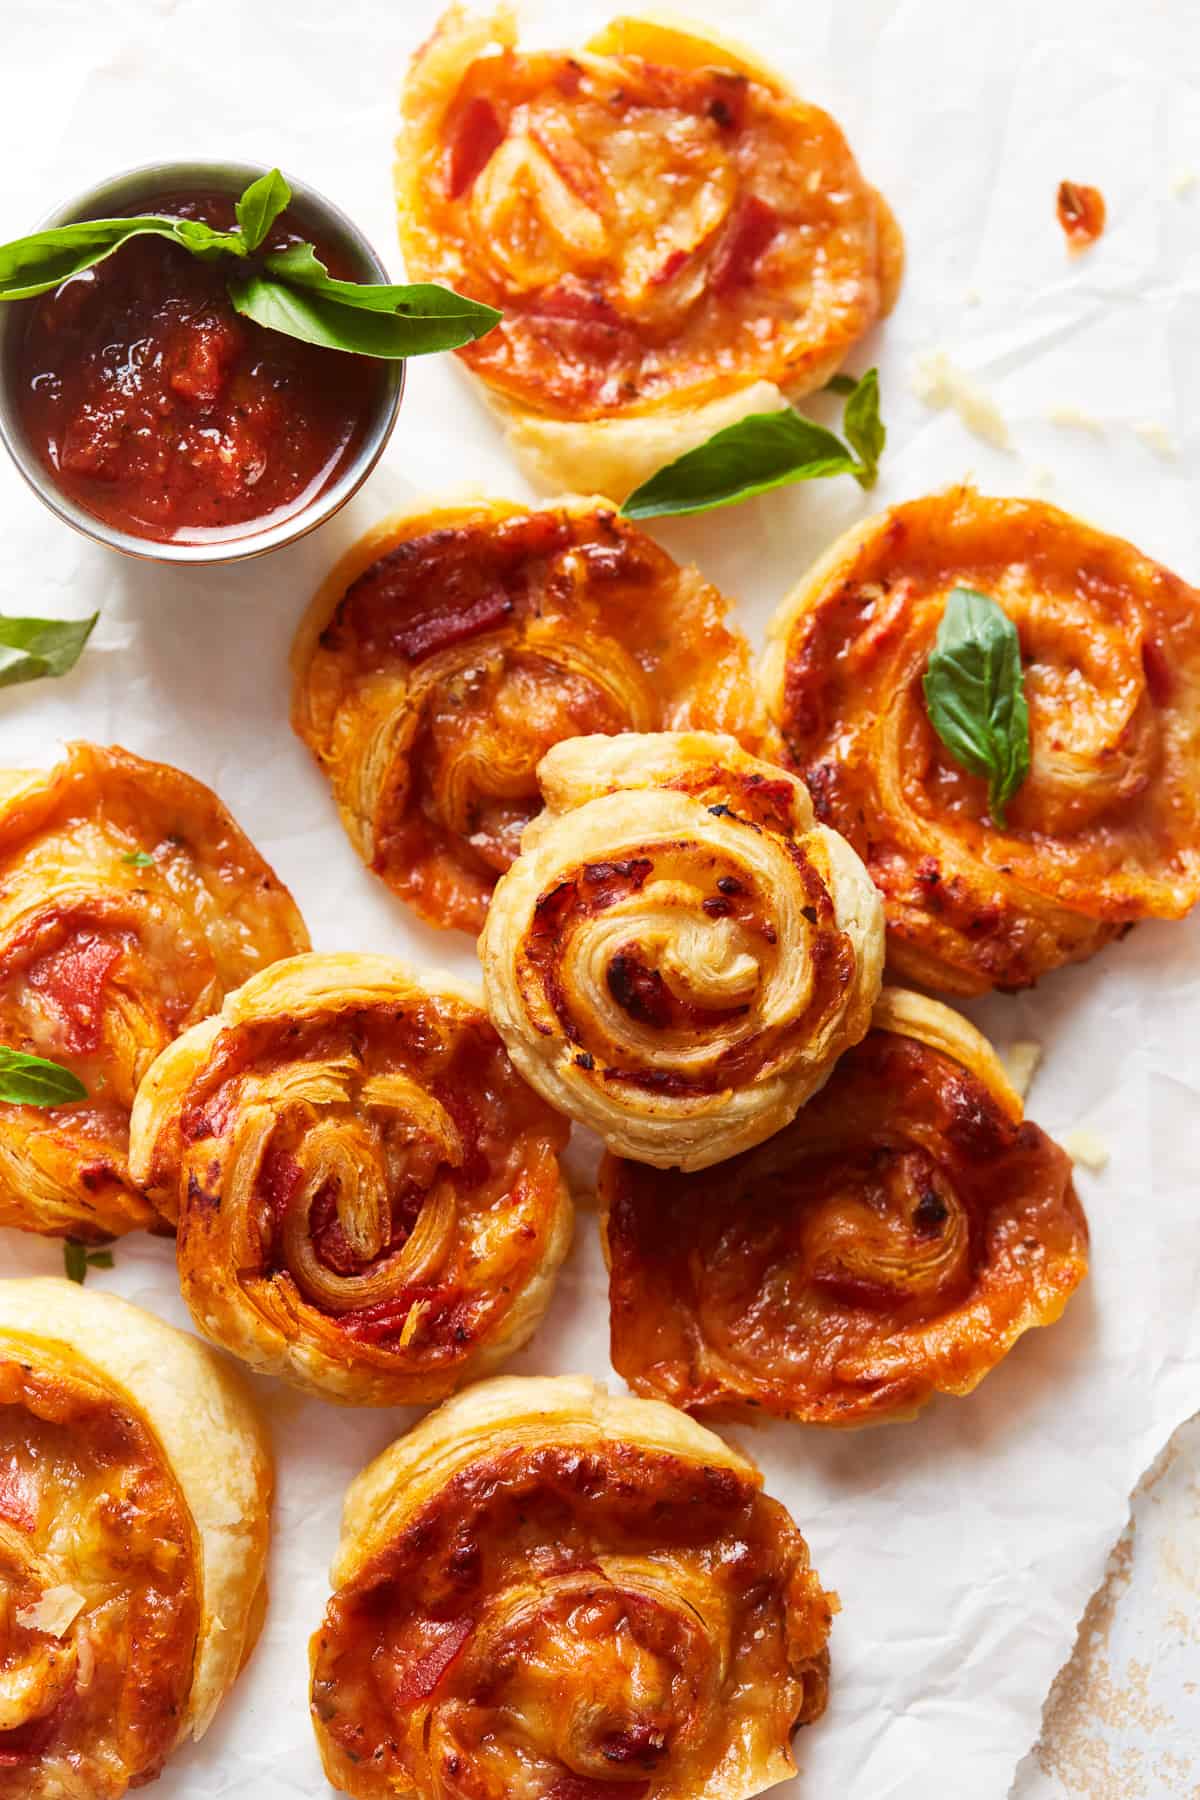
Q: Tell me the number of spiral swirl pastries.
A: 9